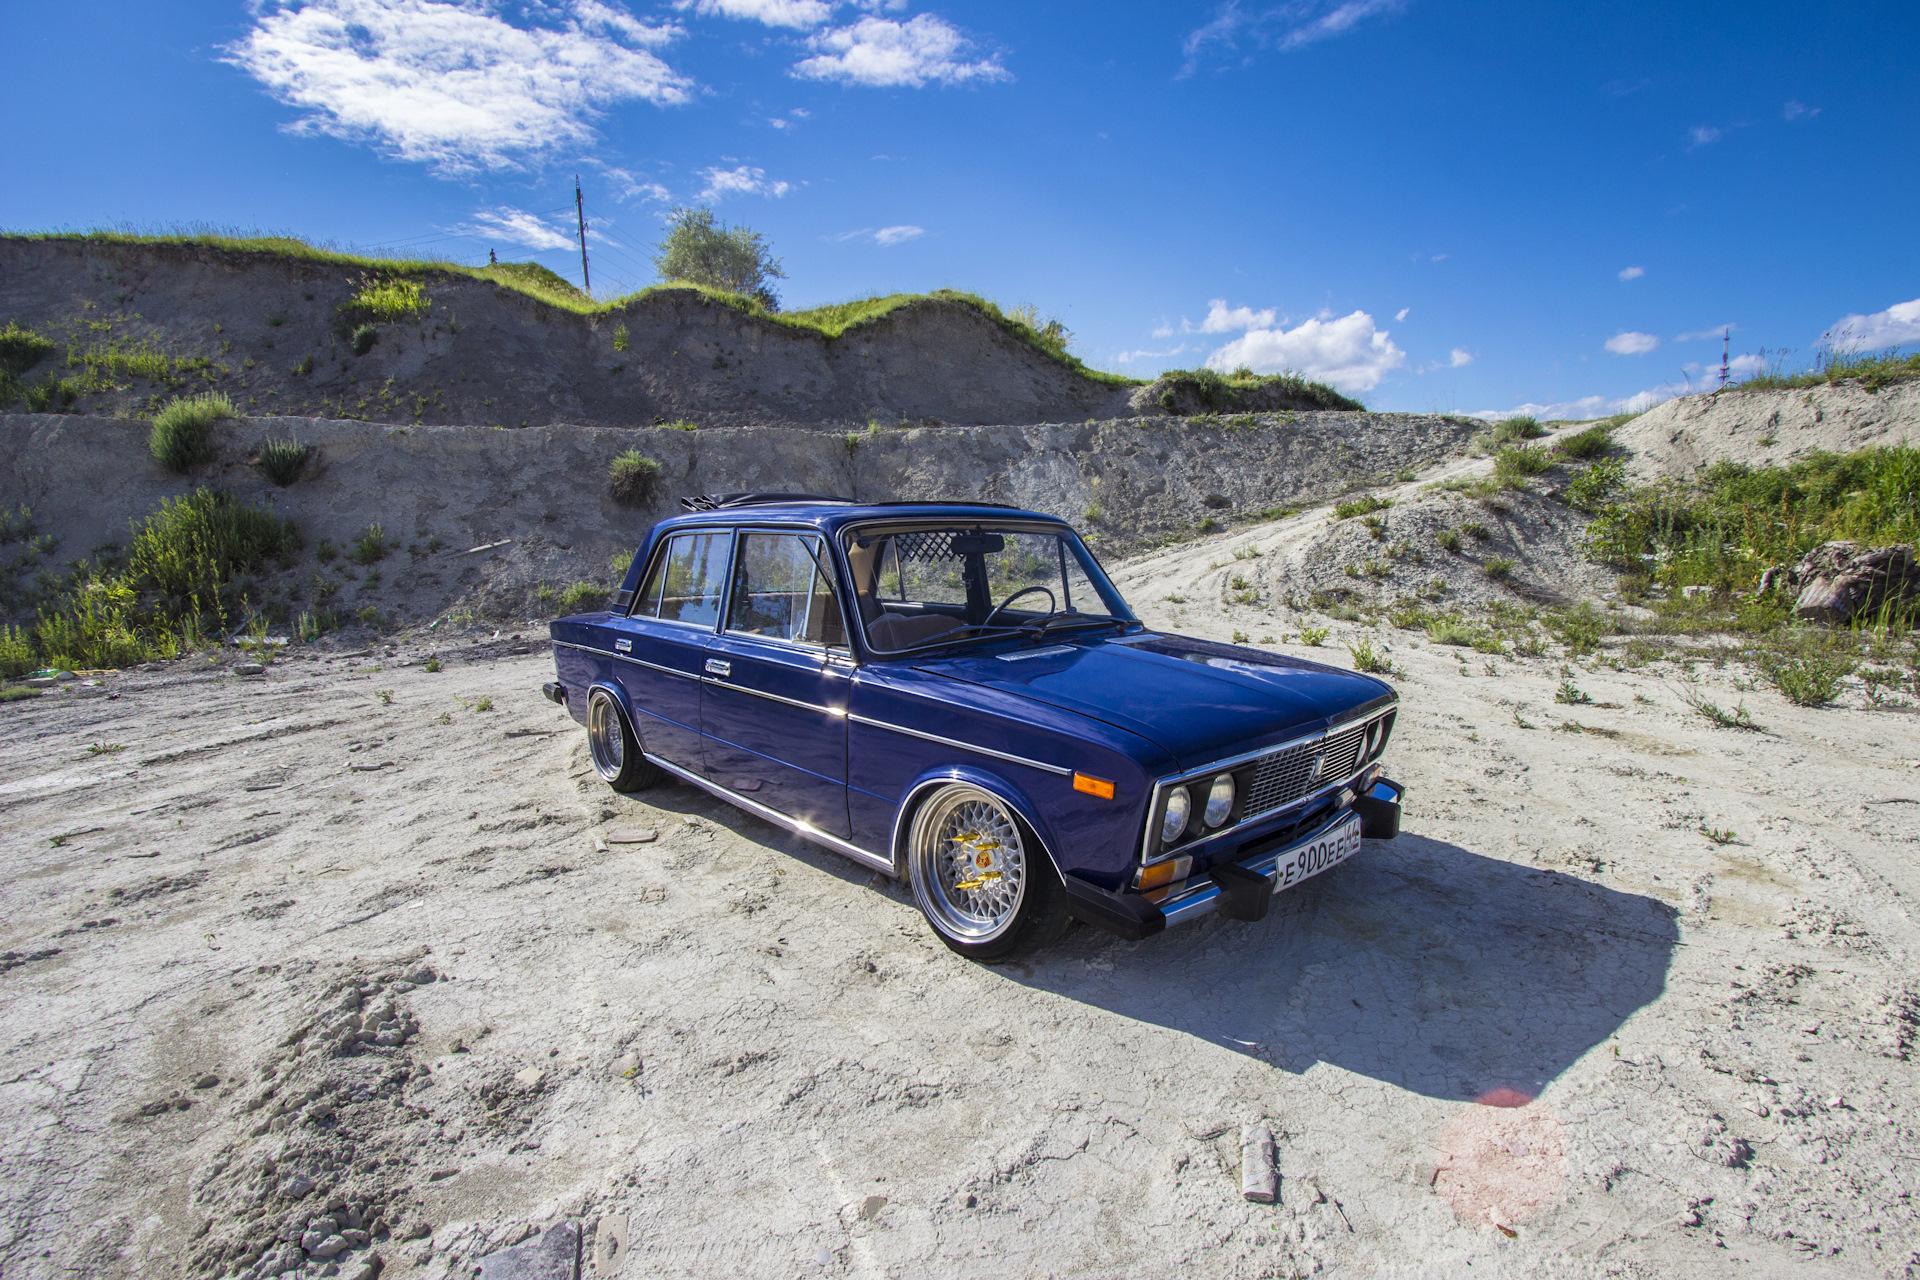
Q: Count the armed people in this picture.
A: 0